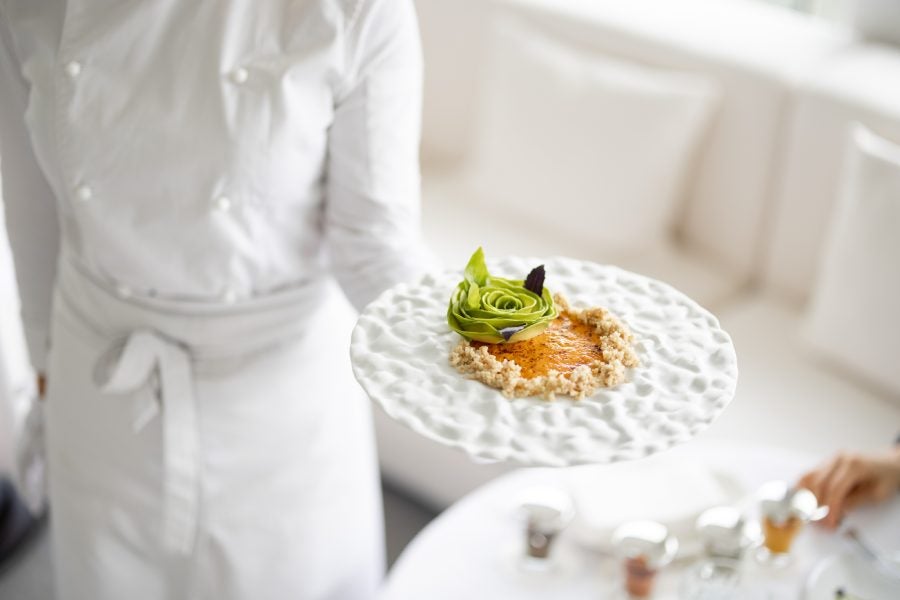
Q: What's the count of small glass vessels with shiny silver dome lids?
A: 4